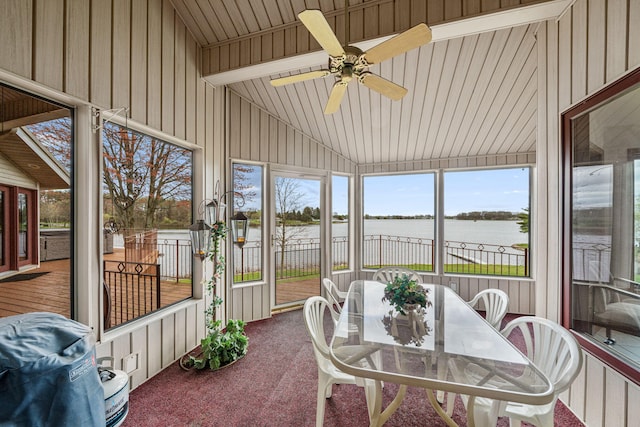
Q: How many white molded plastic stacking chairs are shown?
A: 5